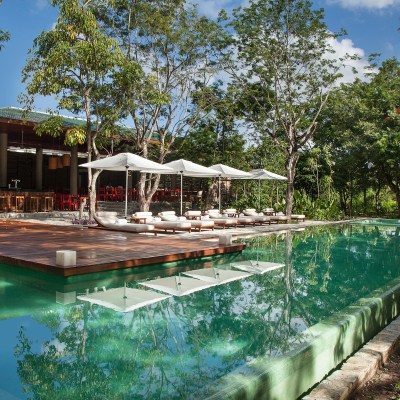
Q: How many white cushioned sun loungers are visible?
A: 8